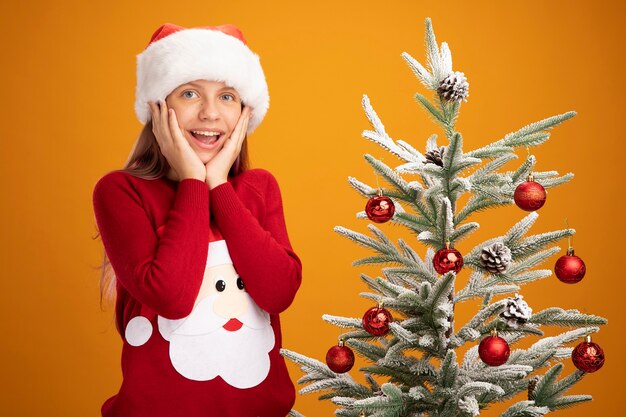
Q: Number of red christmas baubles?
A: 8